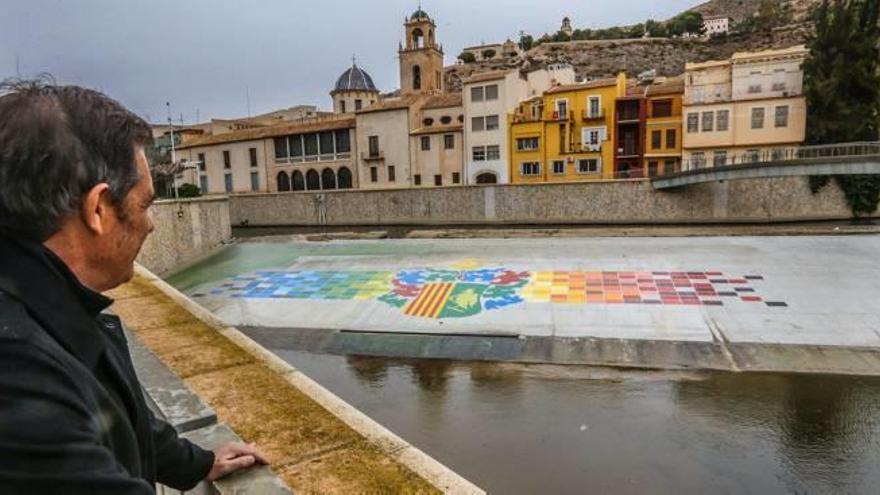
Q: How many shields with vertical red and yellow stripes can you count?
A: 1